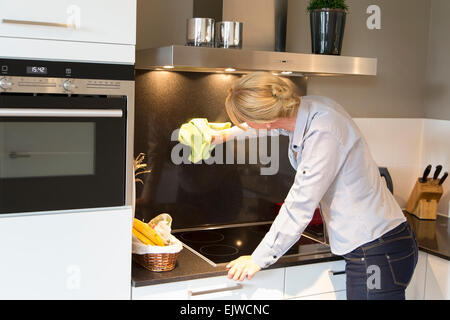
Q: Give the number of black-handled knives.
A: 3